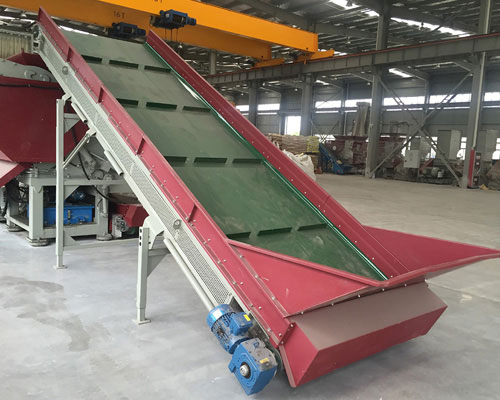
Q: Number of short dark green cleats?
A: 12